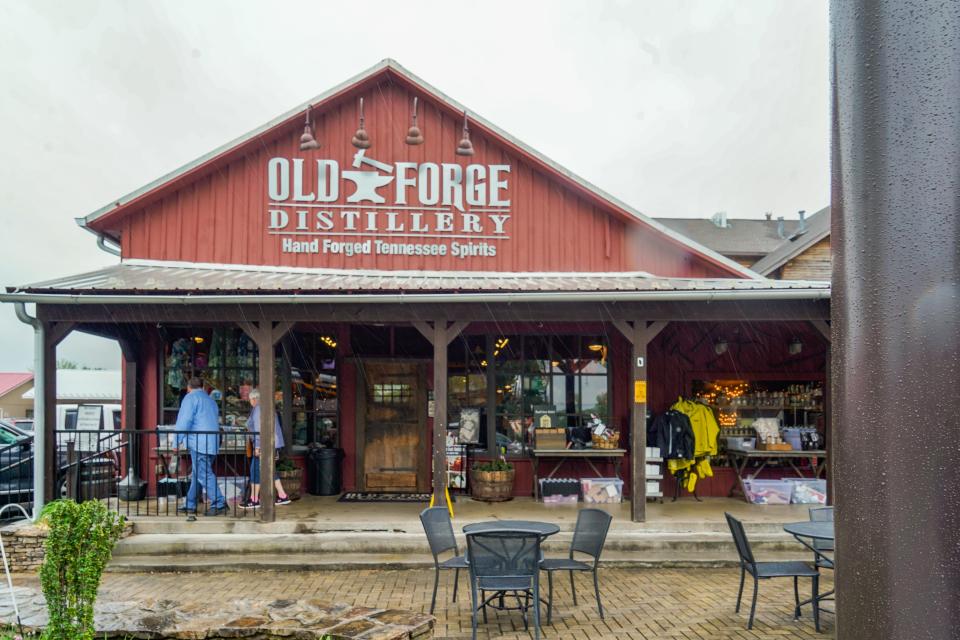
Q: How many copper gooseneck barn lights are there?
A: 4